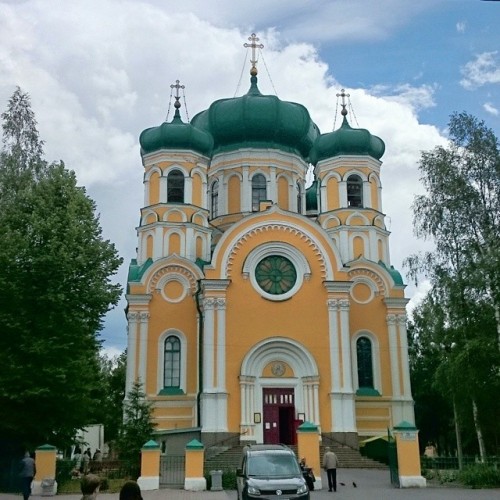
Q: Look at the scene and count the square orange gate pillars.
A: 5